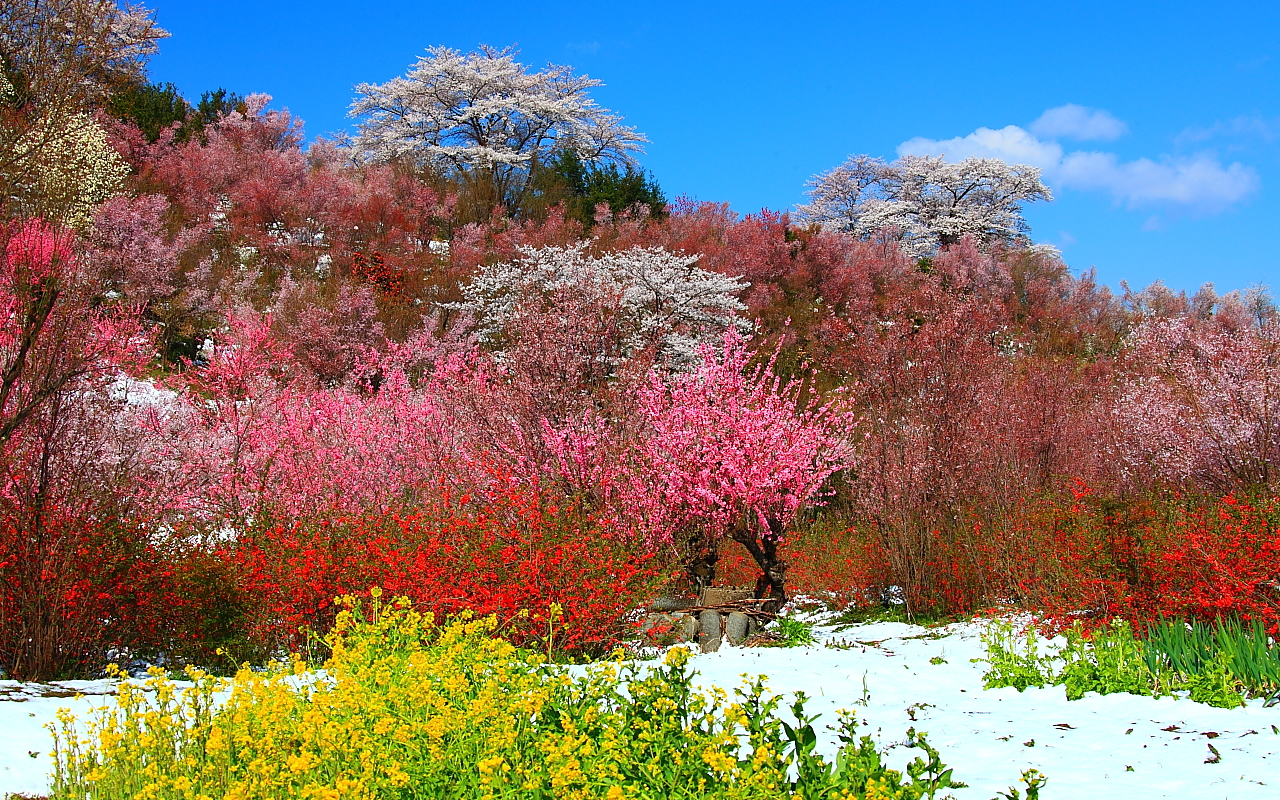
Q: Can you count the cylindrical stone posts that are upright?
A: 2